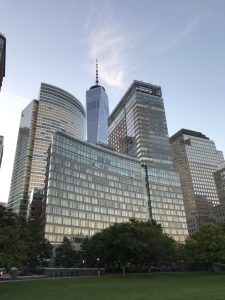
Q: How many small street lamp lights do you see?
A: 2